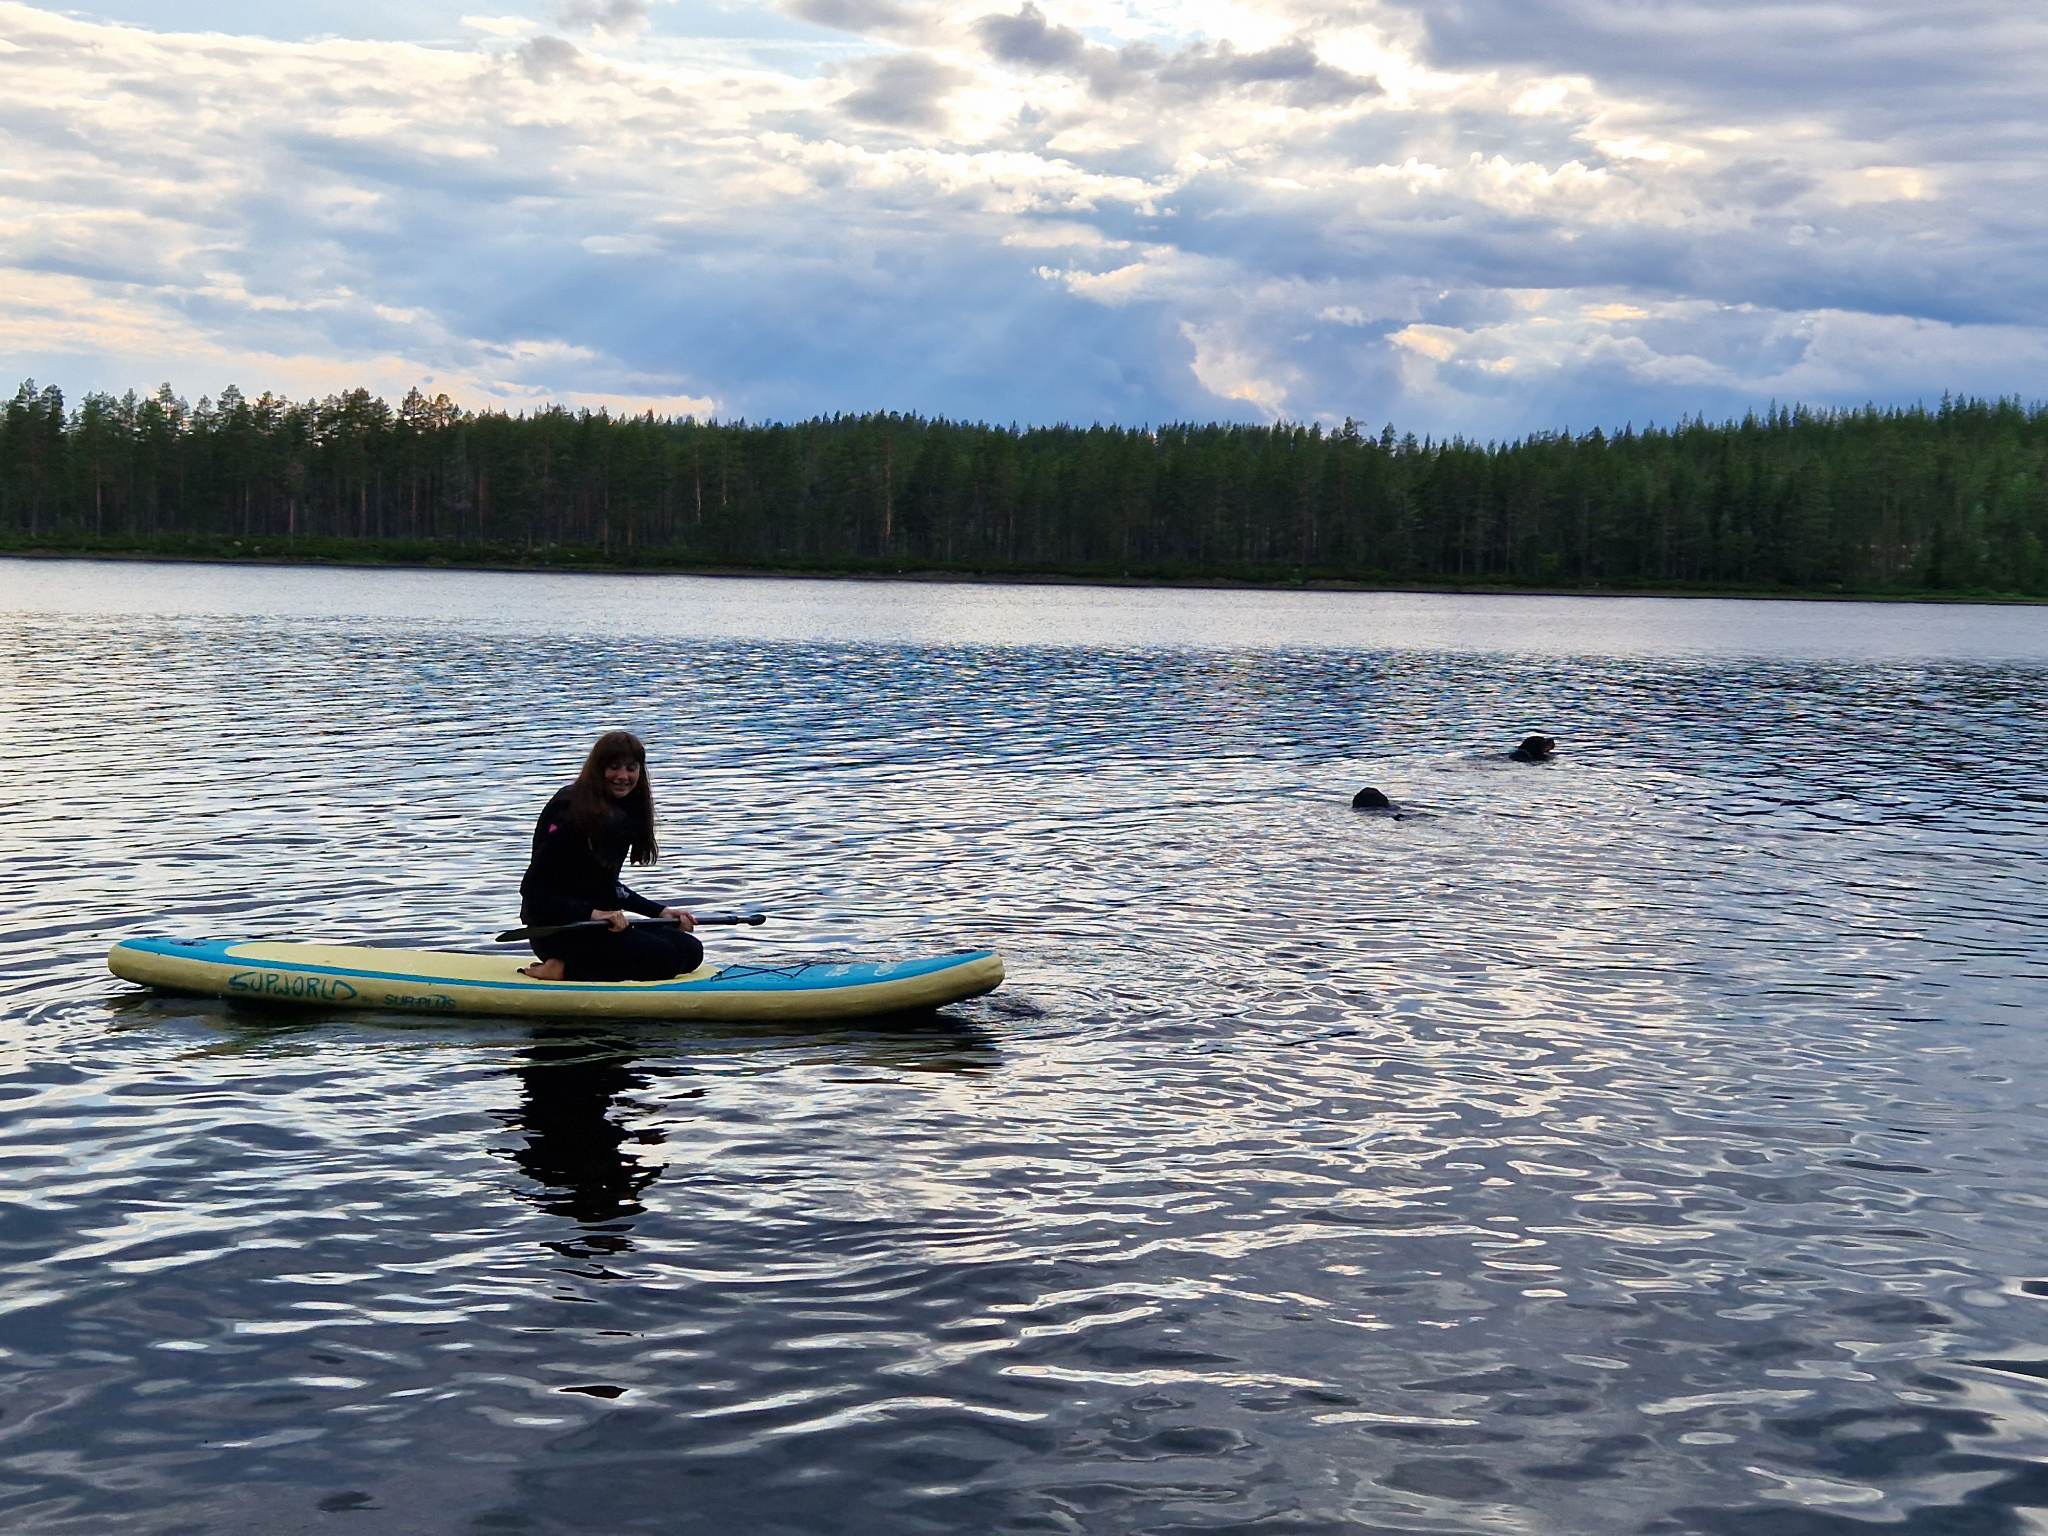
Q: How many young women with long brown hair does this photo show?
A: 1